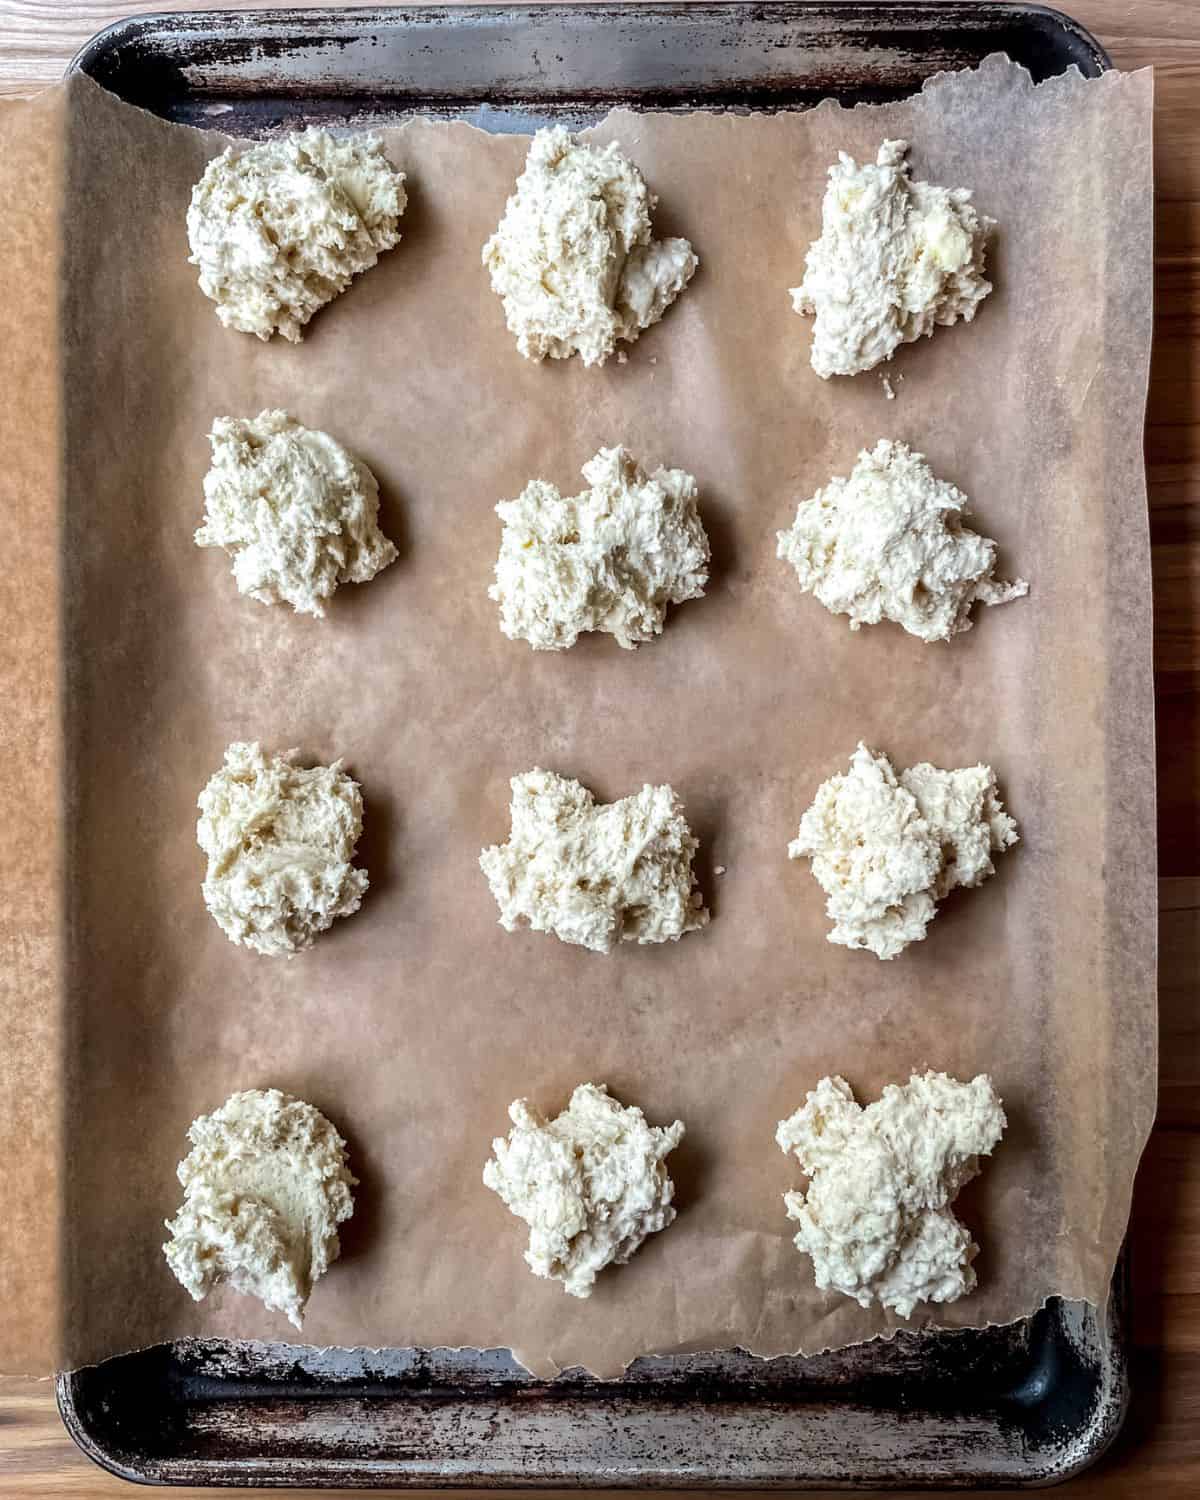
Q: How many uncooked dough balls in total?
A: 12